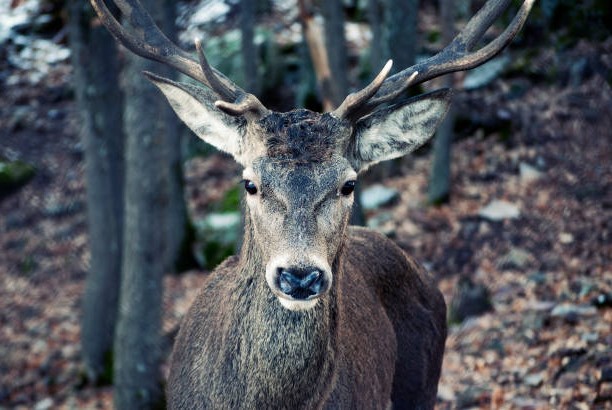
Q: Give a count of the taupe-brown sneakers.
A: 0